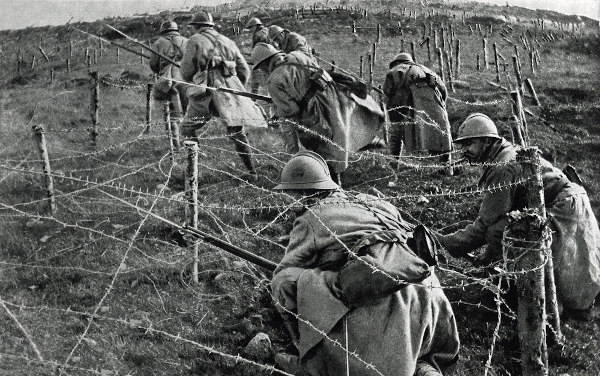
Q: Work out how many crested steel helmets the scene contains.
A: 8